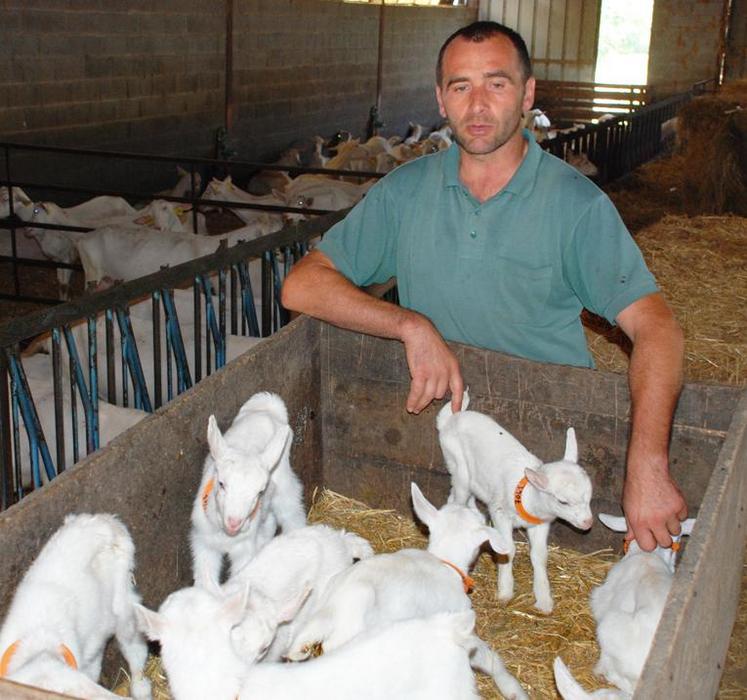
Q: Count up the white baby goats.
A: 8